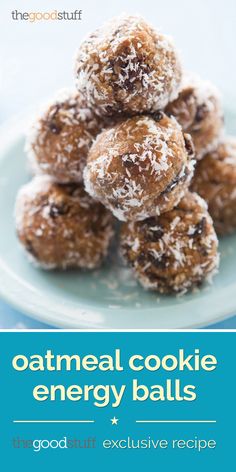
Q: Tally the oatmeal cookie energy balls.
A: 7